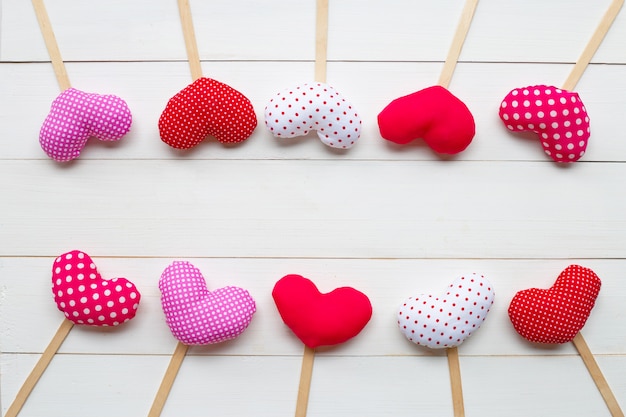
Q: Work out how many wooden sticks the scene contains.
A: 10